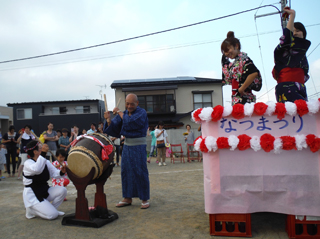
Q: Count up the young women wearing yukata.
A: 2